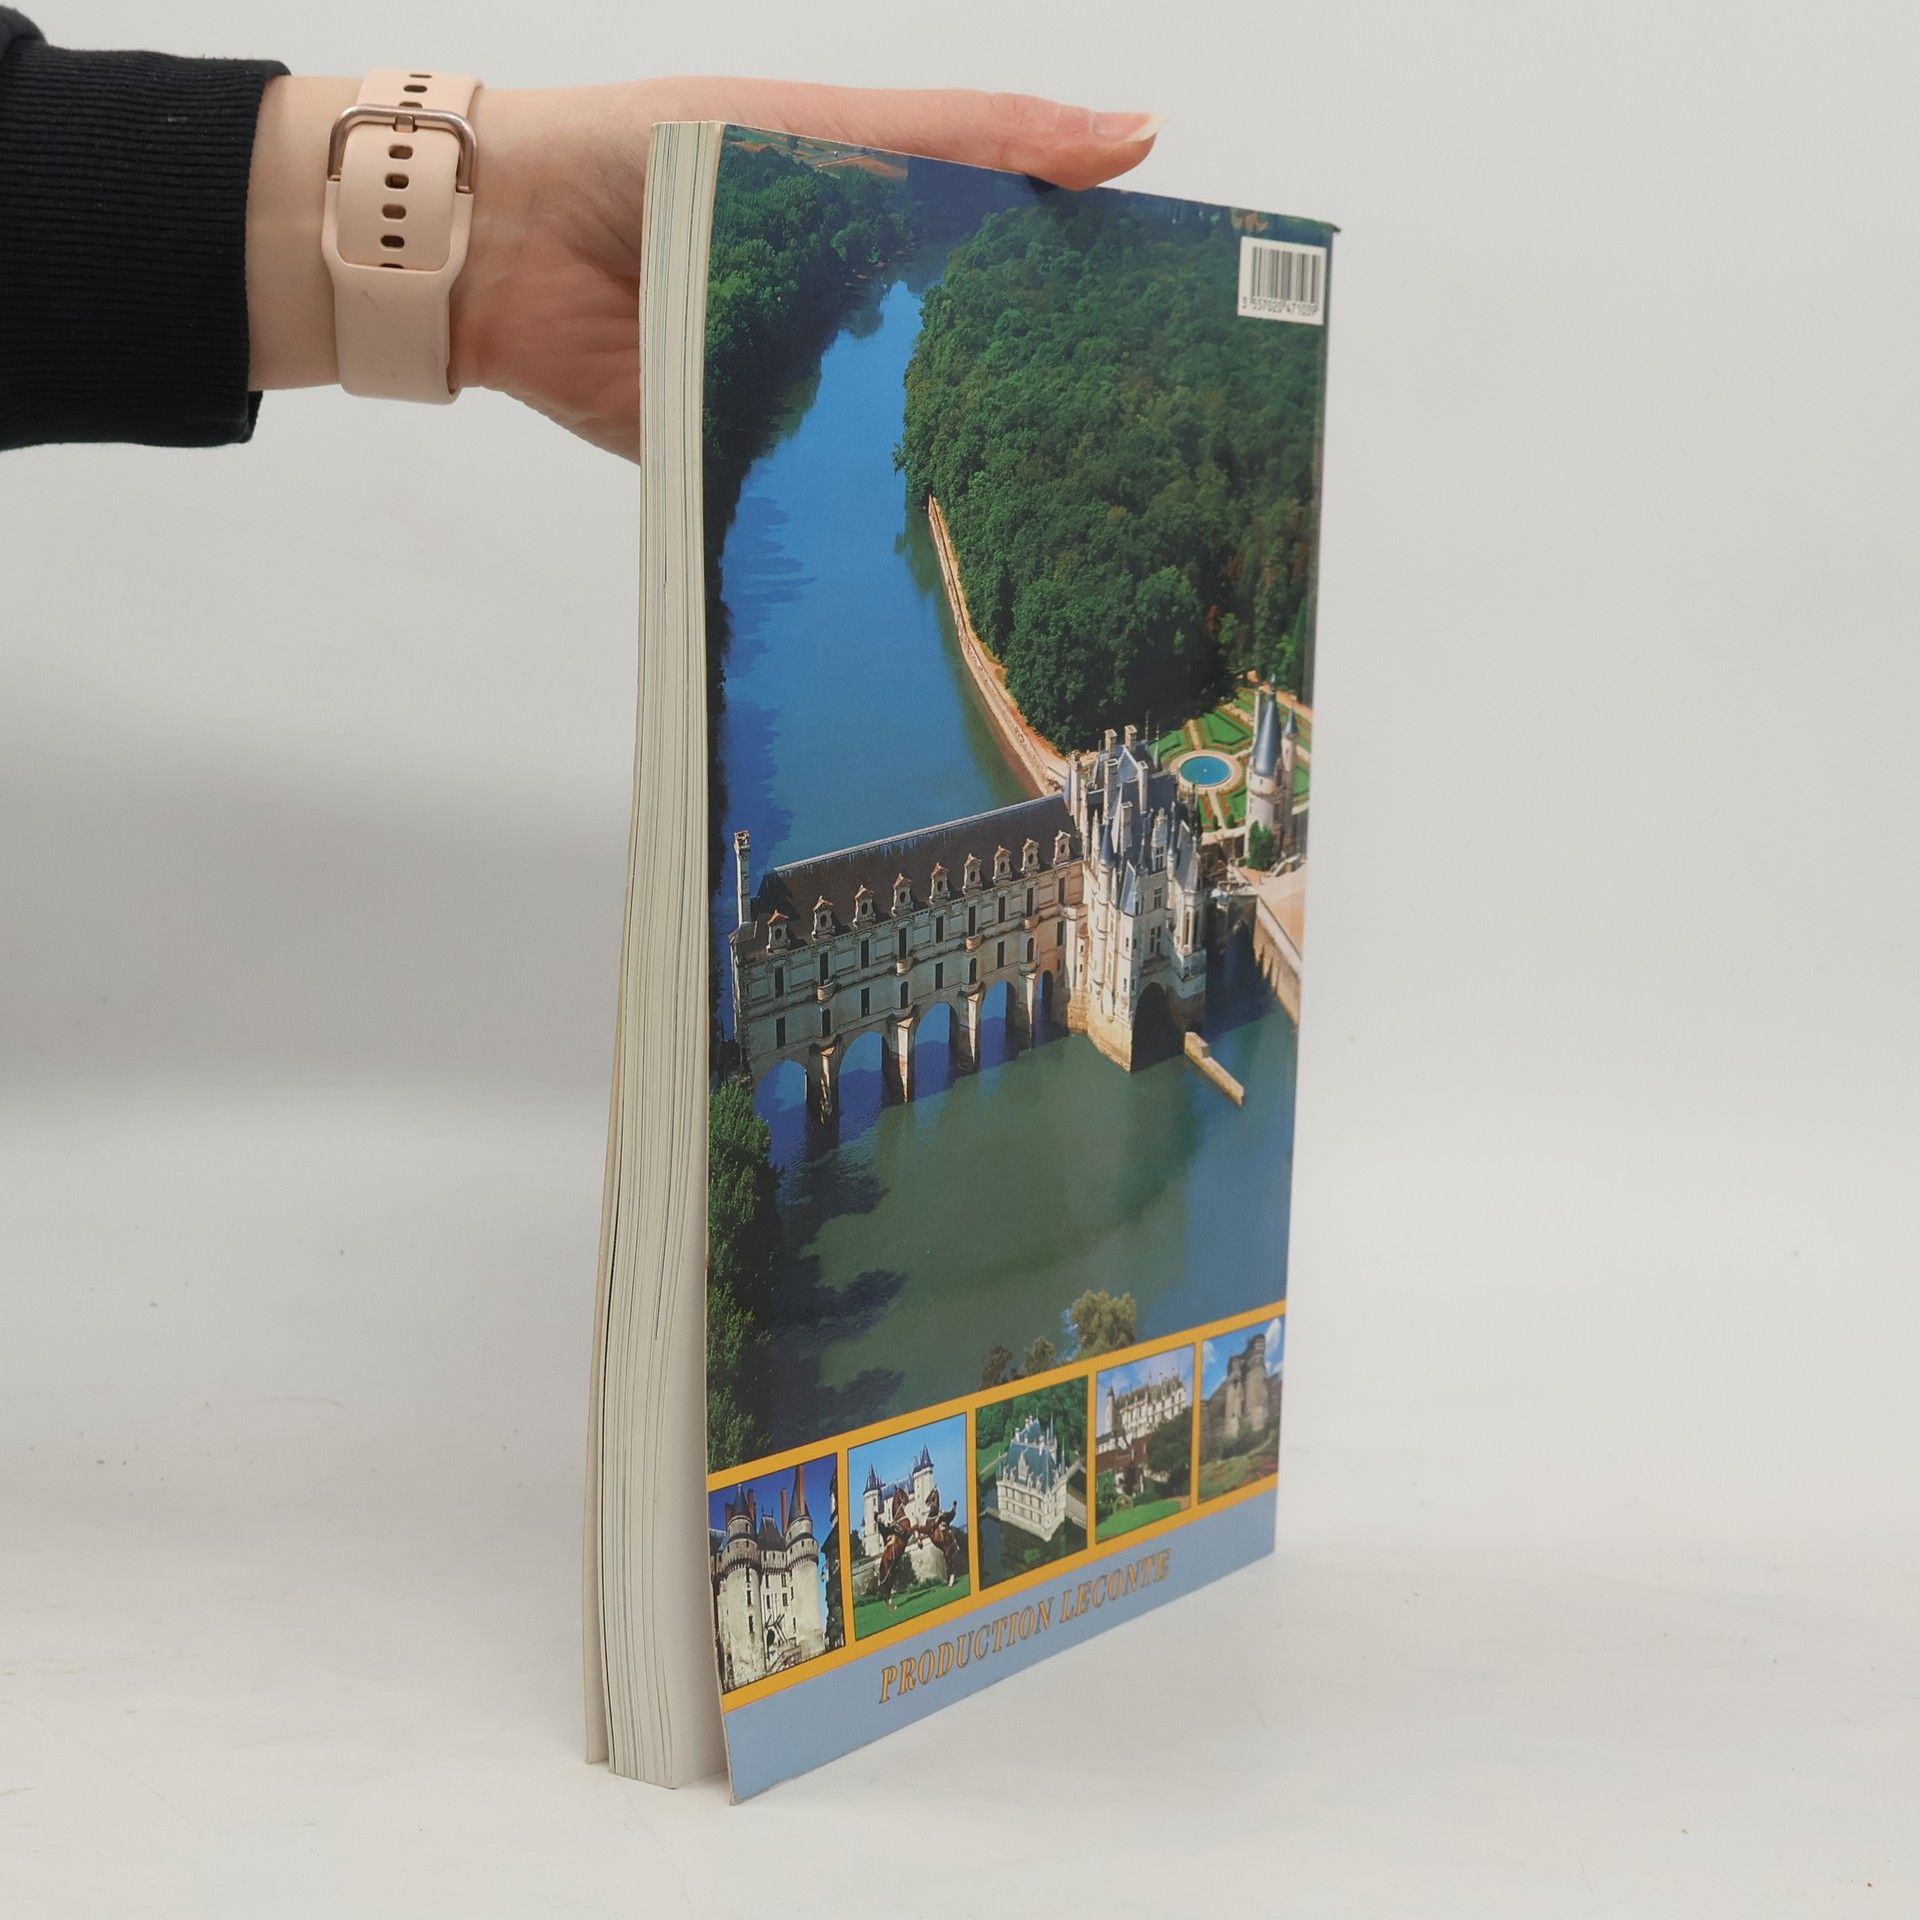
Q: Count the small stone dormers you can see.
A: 9